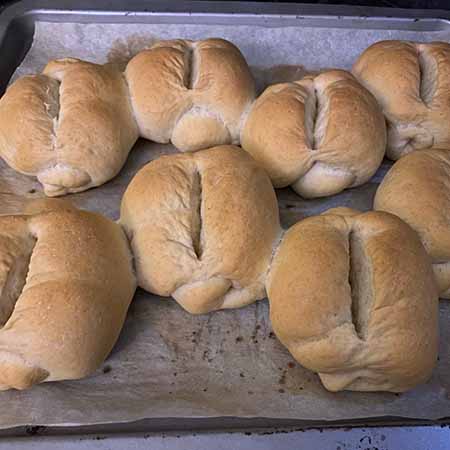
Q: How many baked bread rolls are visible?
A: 8